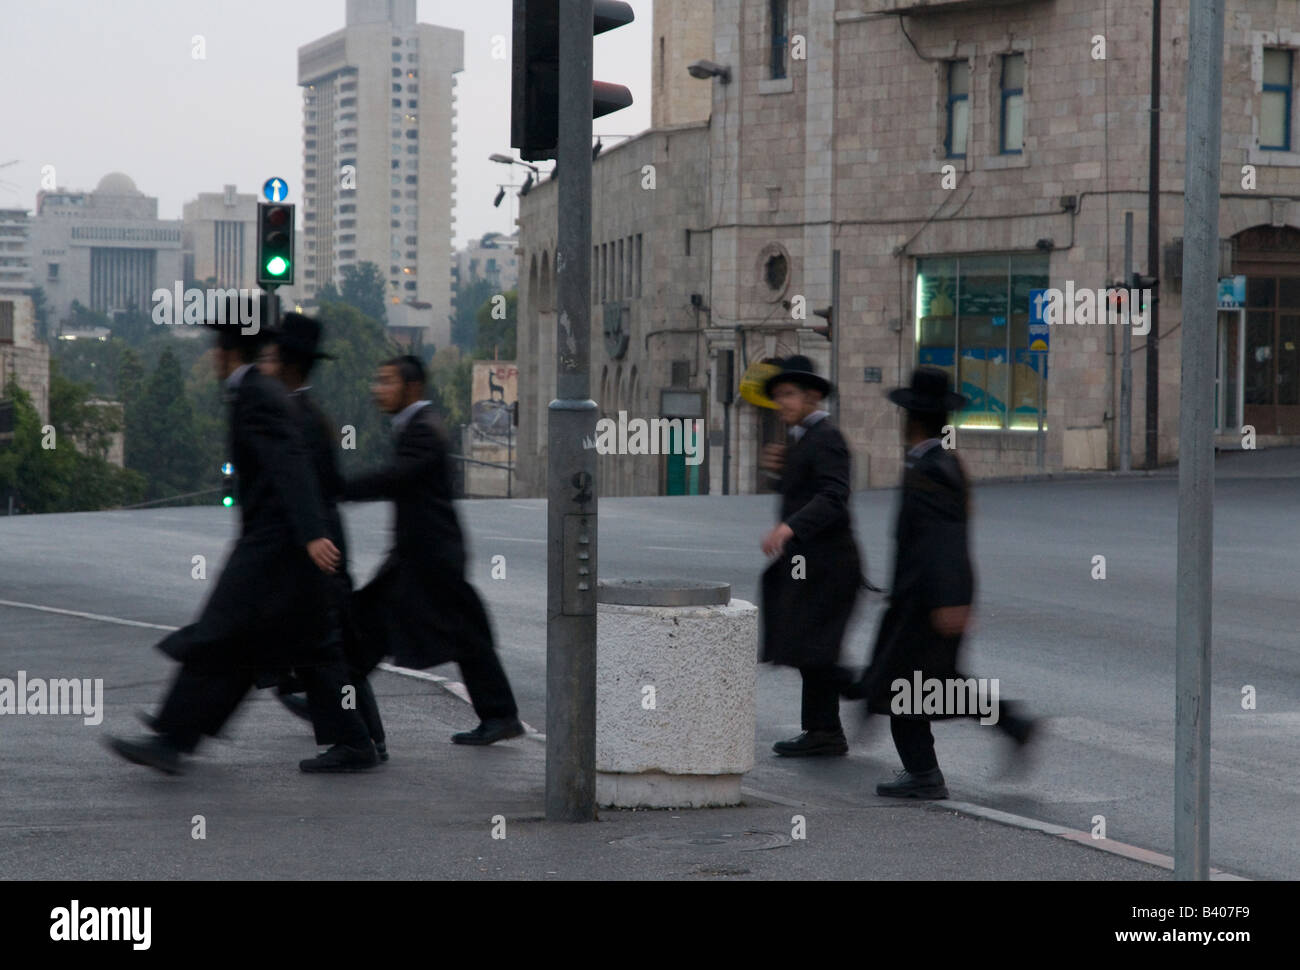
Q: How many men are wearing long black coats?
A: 5